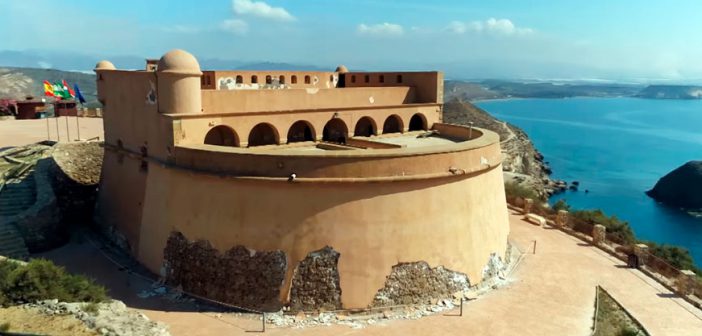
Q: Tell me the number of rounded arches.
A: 7